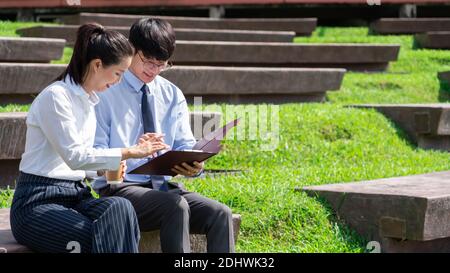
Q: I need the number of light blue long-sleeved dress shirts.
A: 1